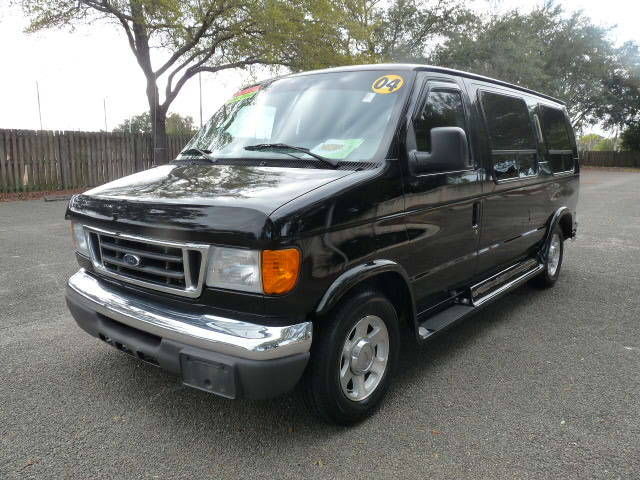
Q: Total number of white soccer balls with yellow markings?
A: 0